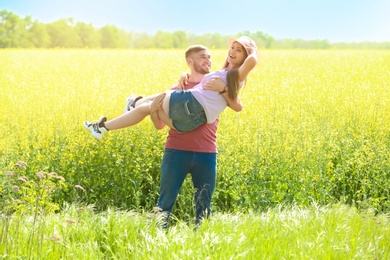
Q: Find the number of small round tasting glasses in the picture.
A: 0